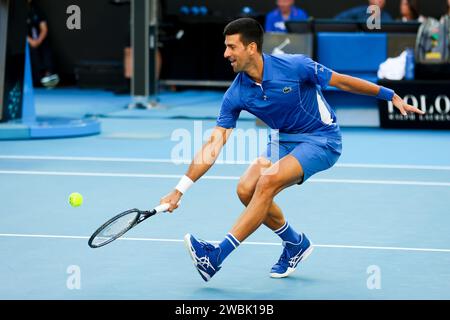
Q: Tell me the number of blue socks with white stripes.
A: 2